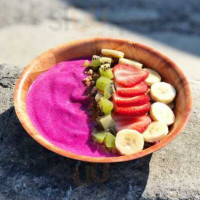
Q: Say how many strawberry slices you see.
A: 5